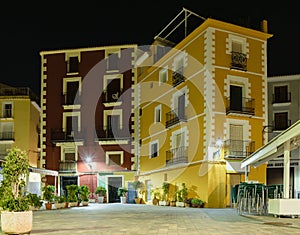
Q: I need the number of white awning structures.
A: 2